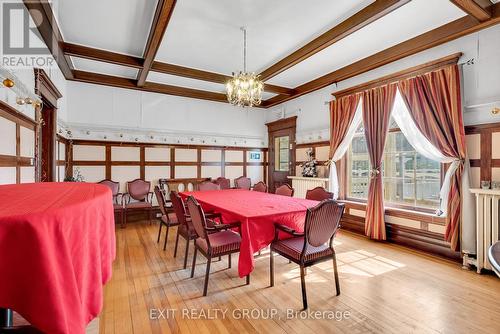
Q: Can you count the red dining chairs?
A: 12